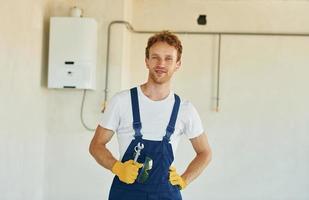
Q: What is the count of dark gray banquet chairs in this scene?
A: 0